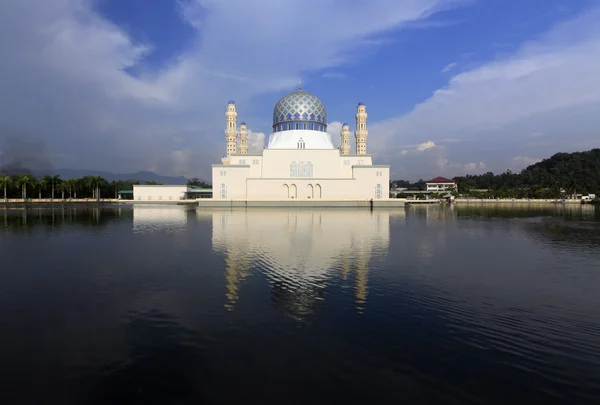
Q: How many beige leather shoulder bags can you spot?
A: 0